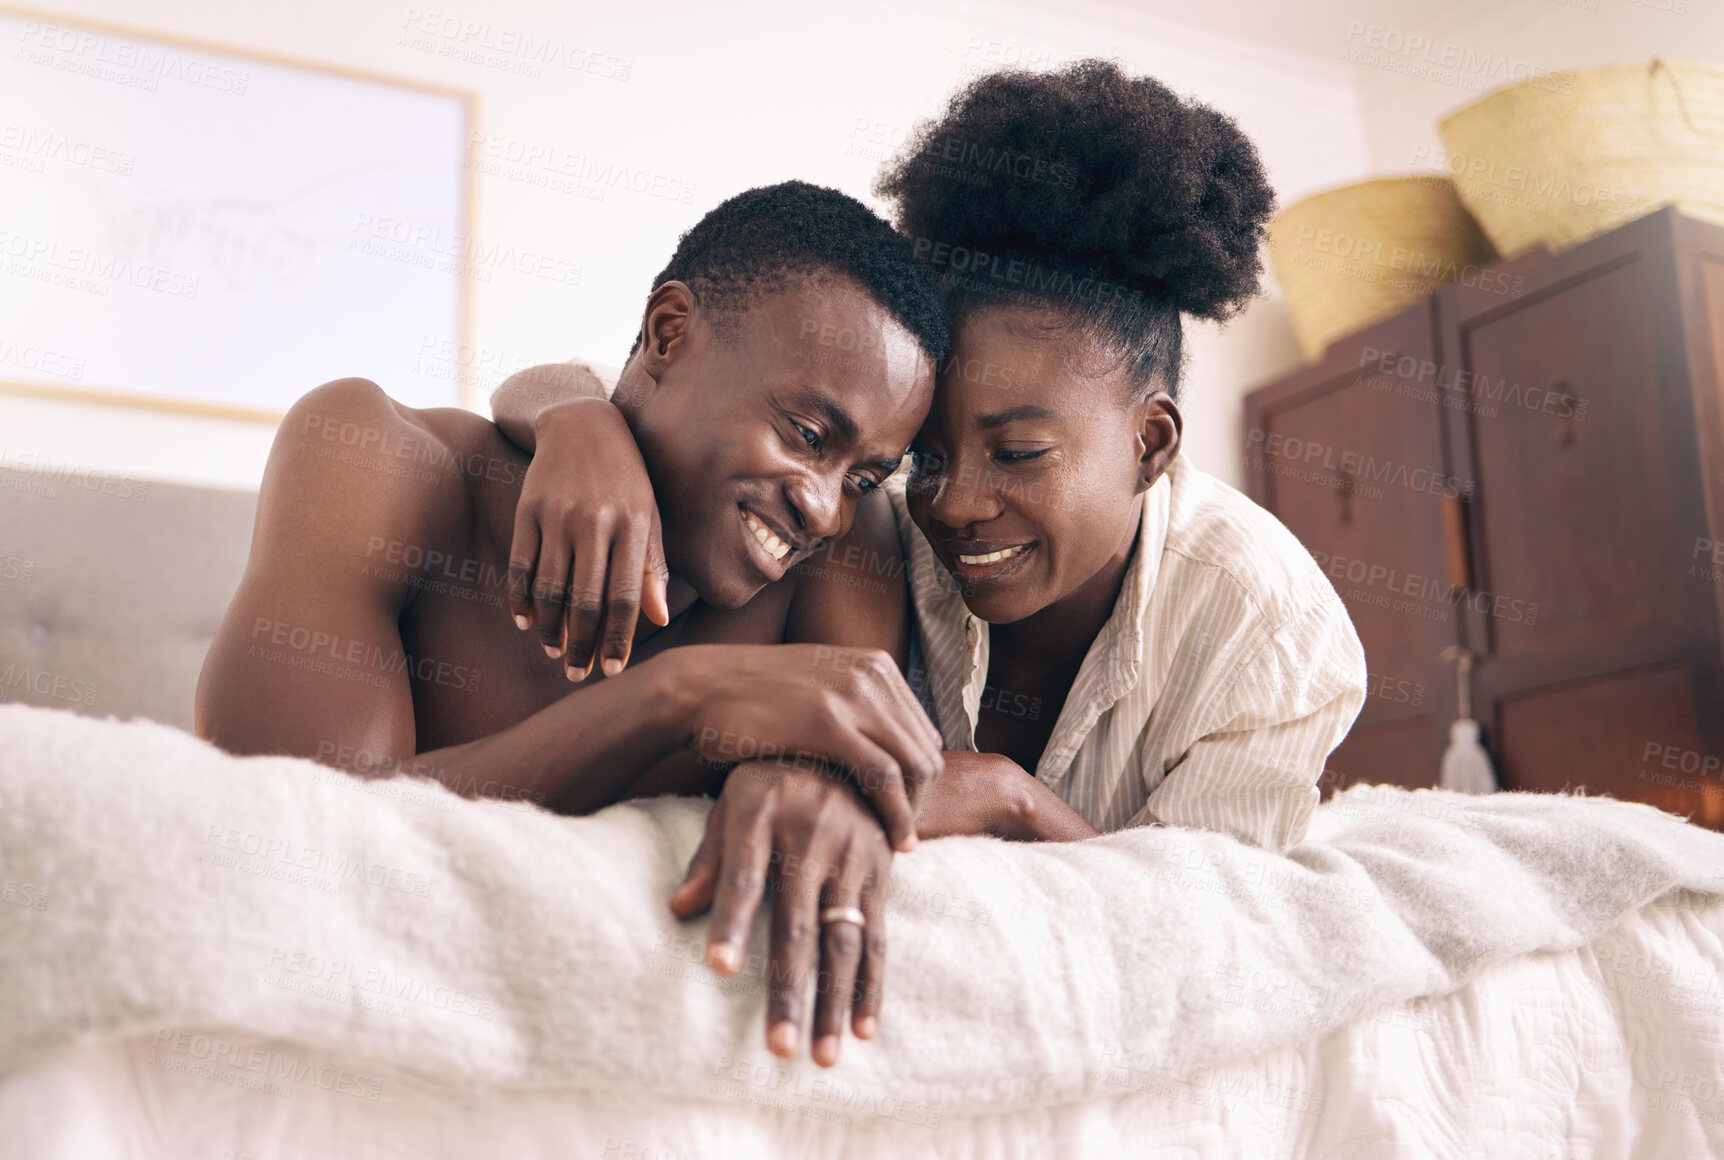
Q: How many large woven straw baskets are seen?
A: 2